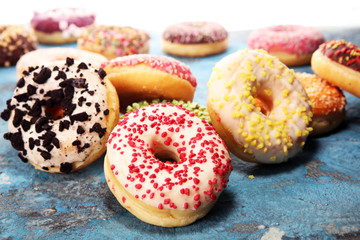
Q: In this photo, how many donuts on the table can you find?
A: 13